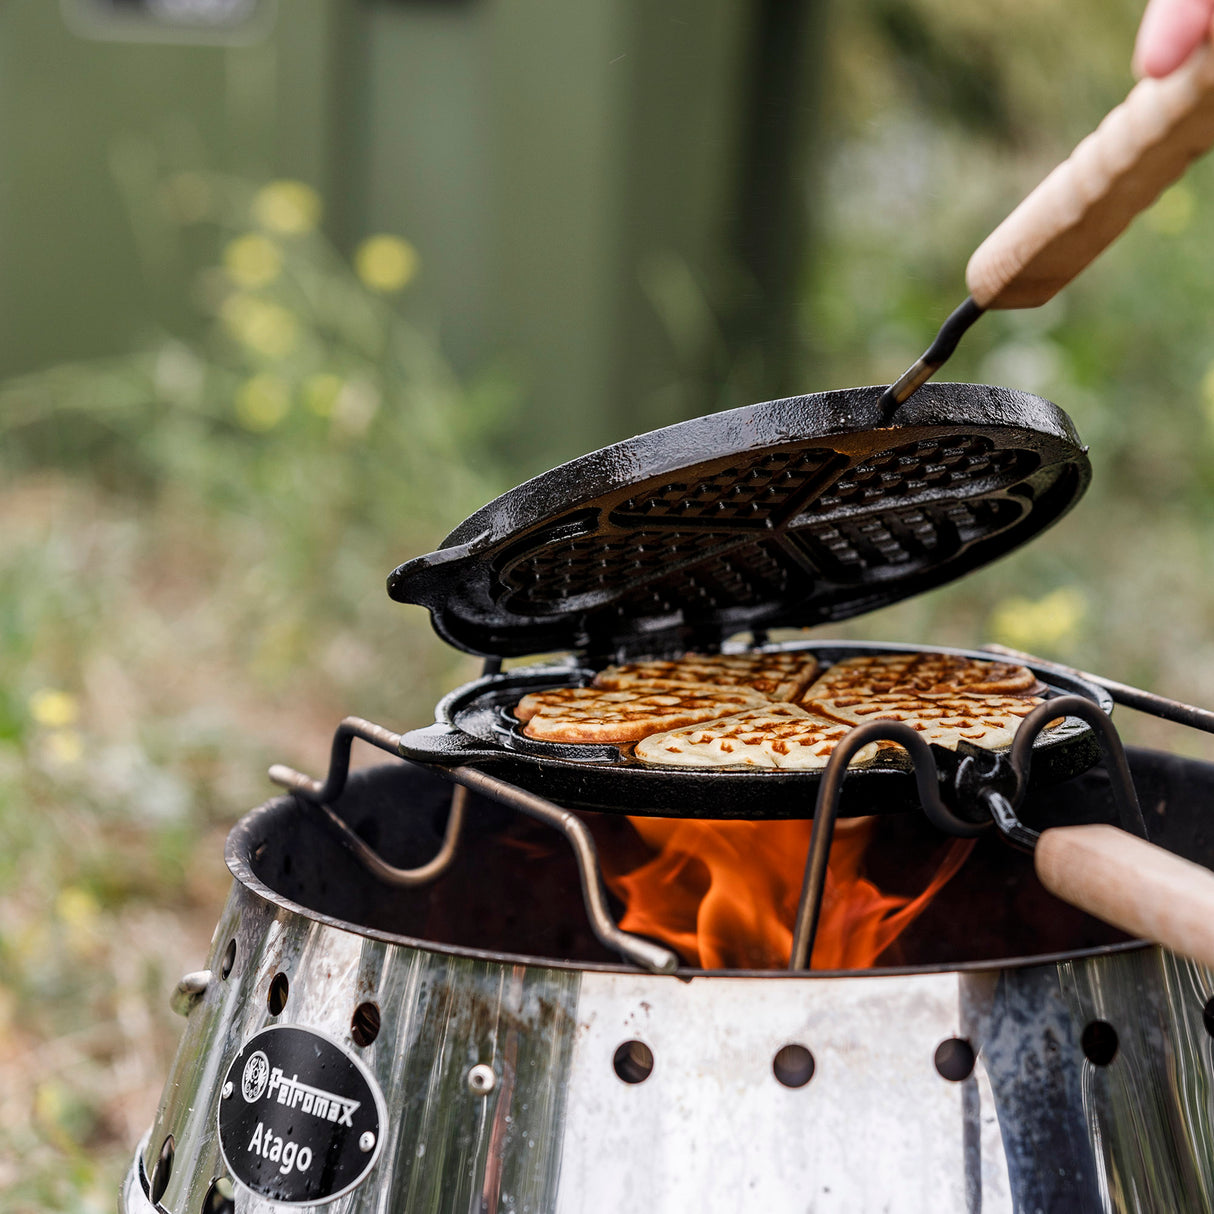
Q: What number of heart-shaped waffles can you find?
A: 5